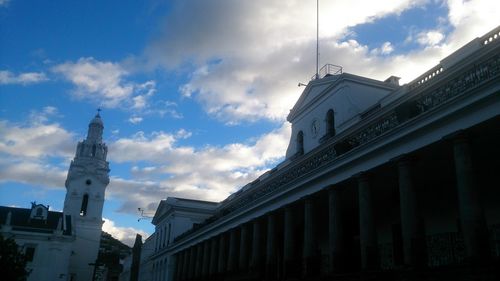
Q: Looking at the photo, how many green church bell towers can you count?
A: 0